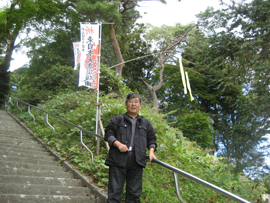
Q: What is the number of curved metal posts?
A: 6